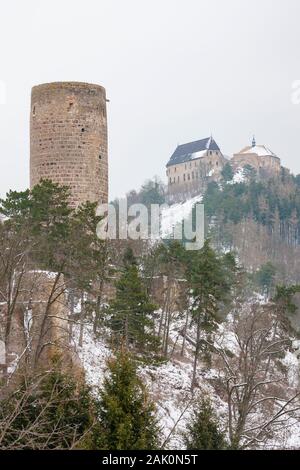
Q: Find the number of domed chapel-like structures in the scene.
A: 1